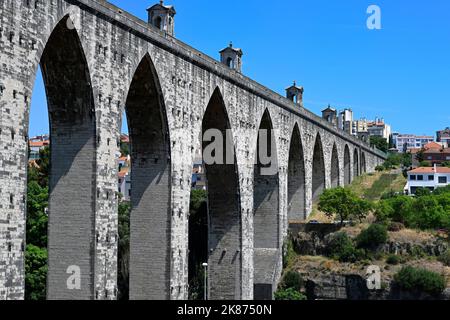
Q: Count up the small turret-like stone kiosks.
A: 4